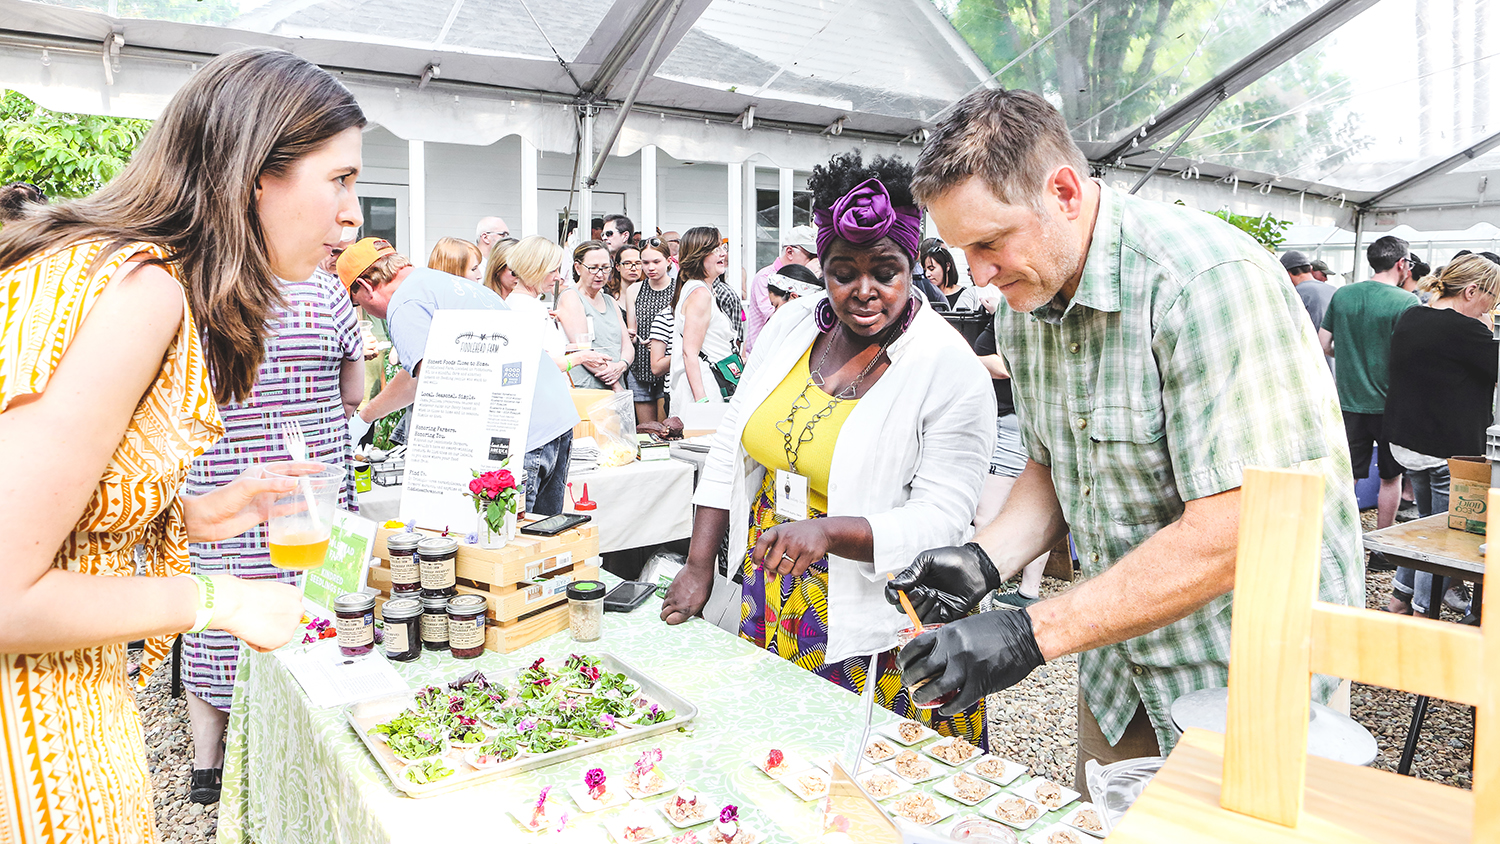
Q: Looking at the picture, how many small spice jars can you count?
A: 1